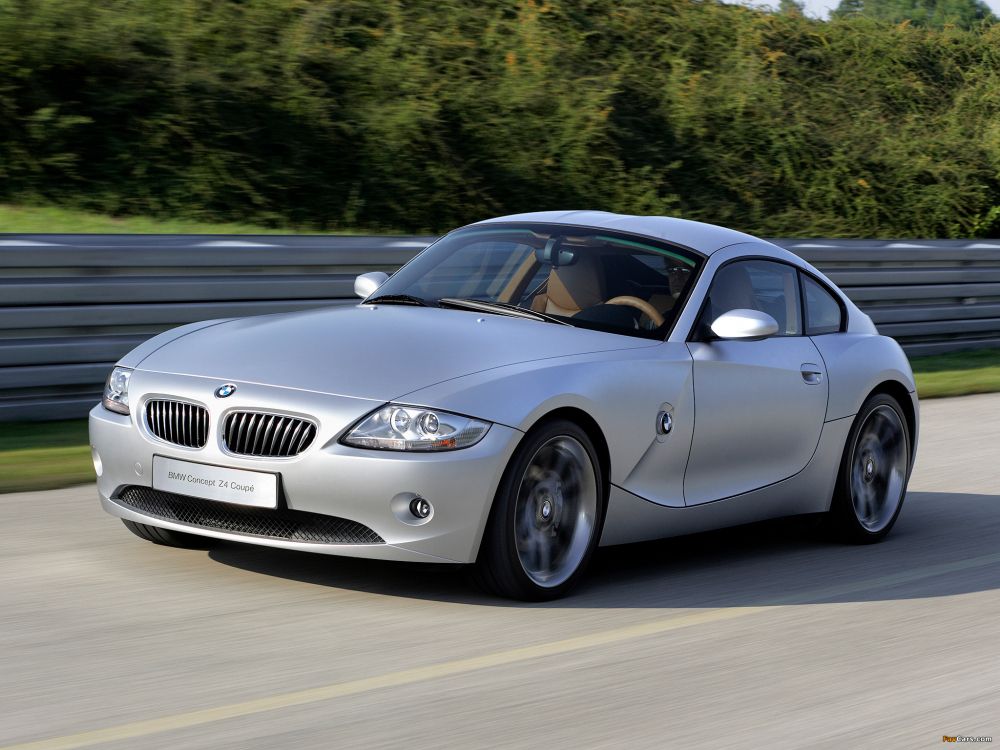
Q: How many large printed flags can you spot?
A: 0